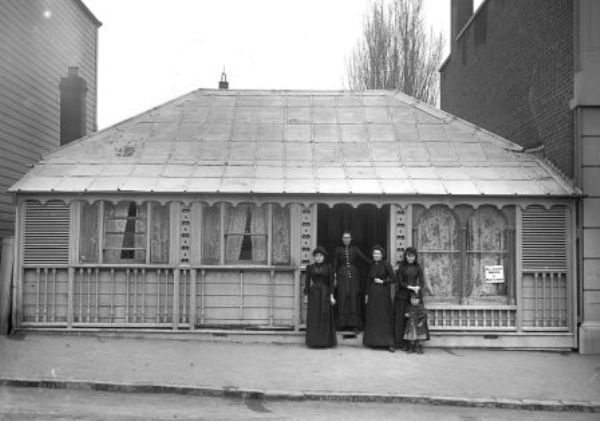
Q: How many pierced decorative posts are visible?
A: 3